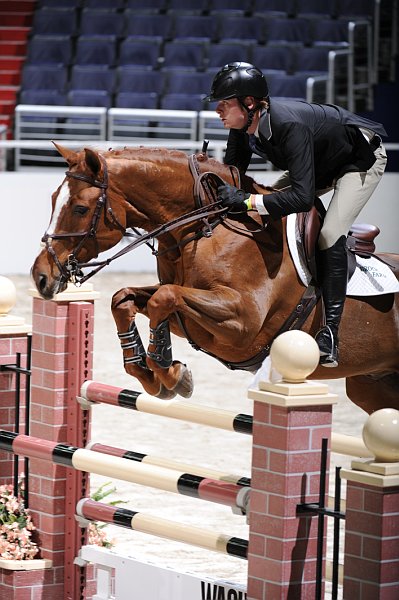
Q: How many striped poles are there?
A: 4